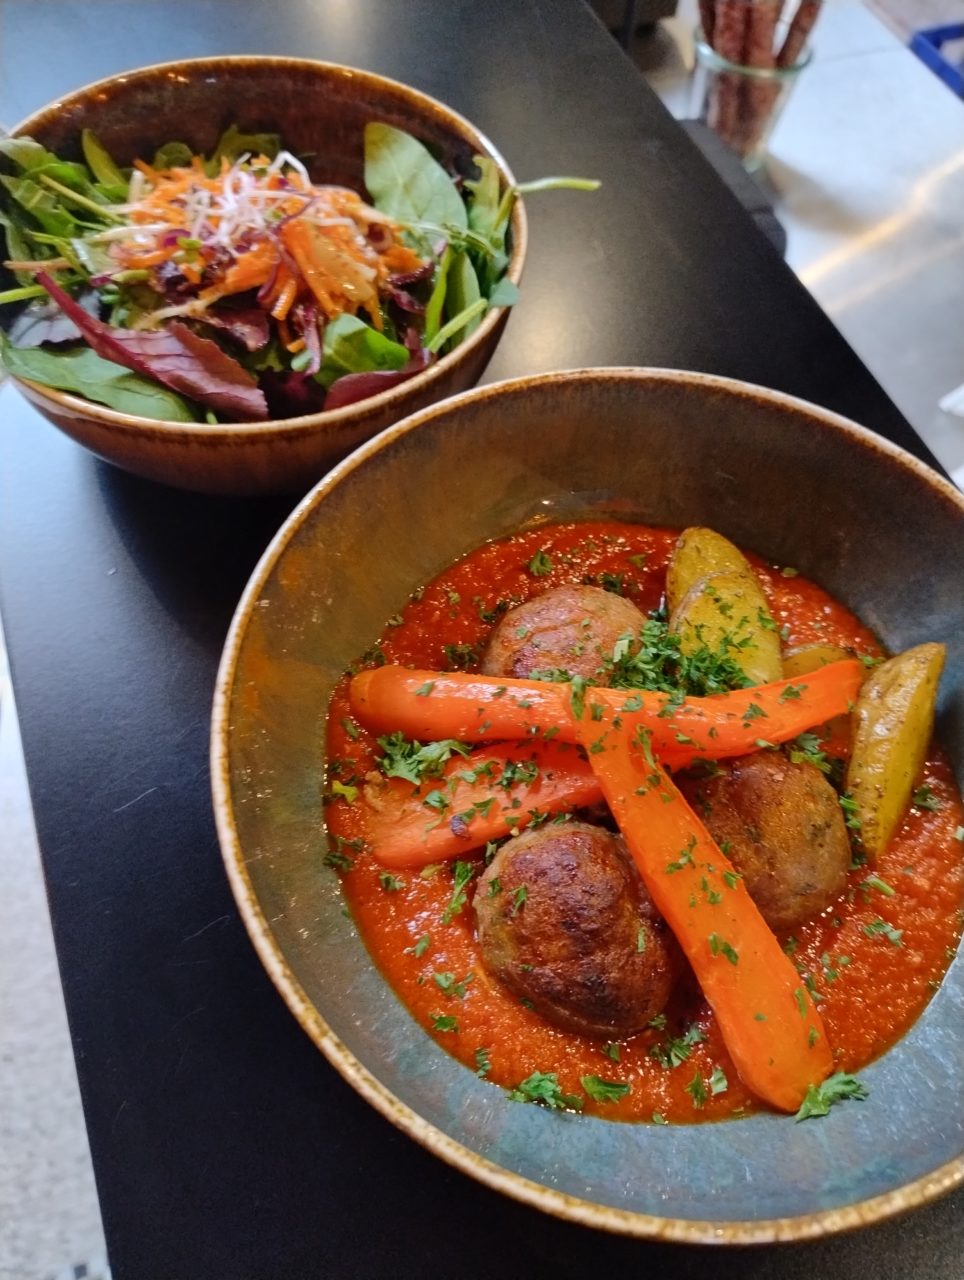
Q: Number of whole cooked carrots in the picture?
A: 3